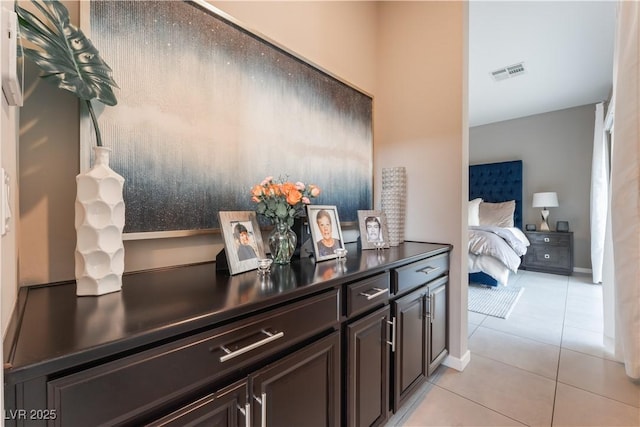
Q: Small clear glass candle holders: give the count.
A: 3